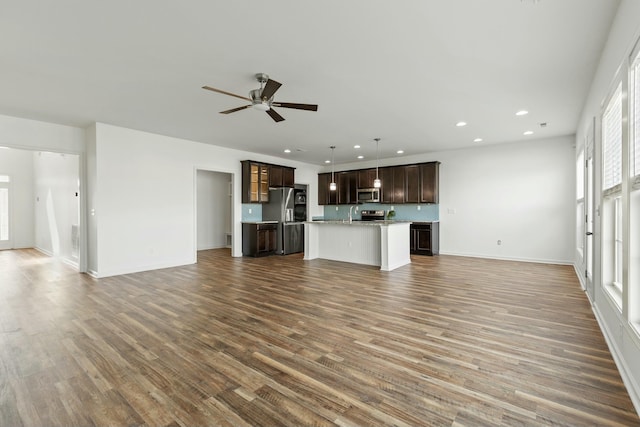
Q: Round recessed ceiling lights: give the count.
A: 9